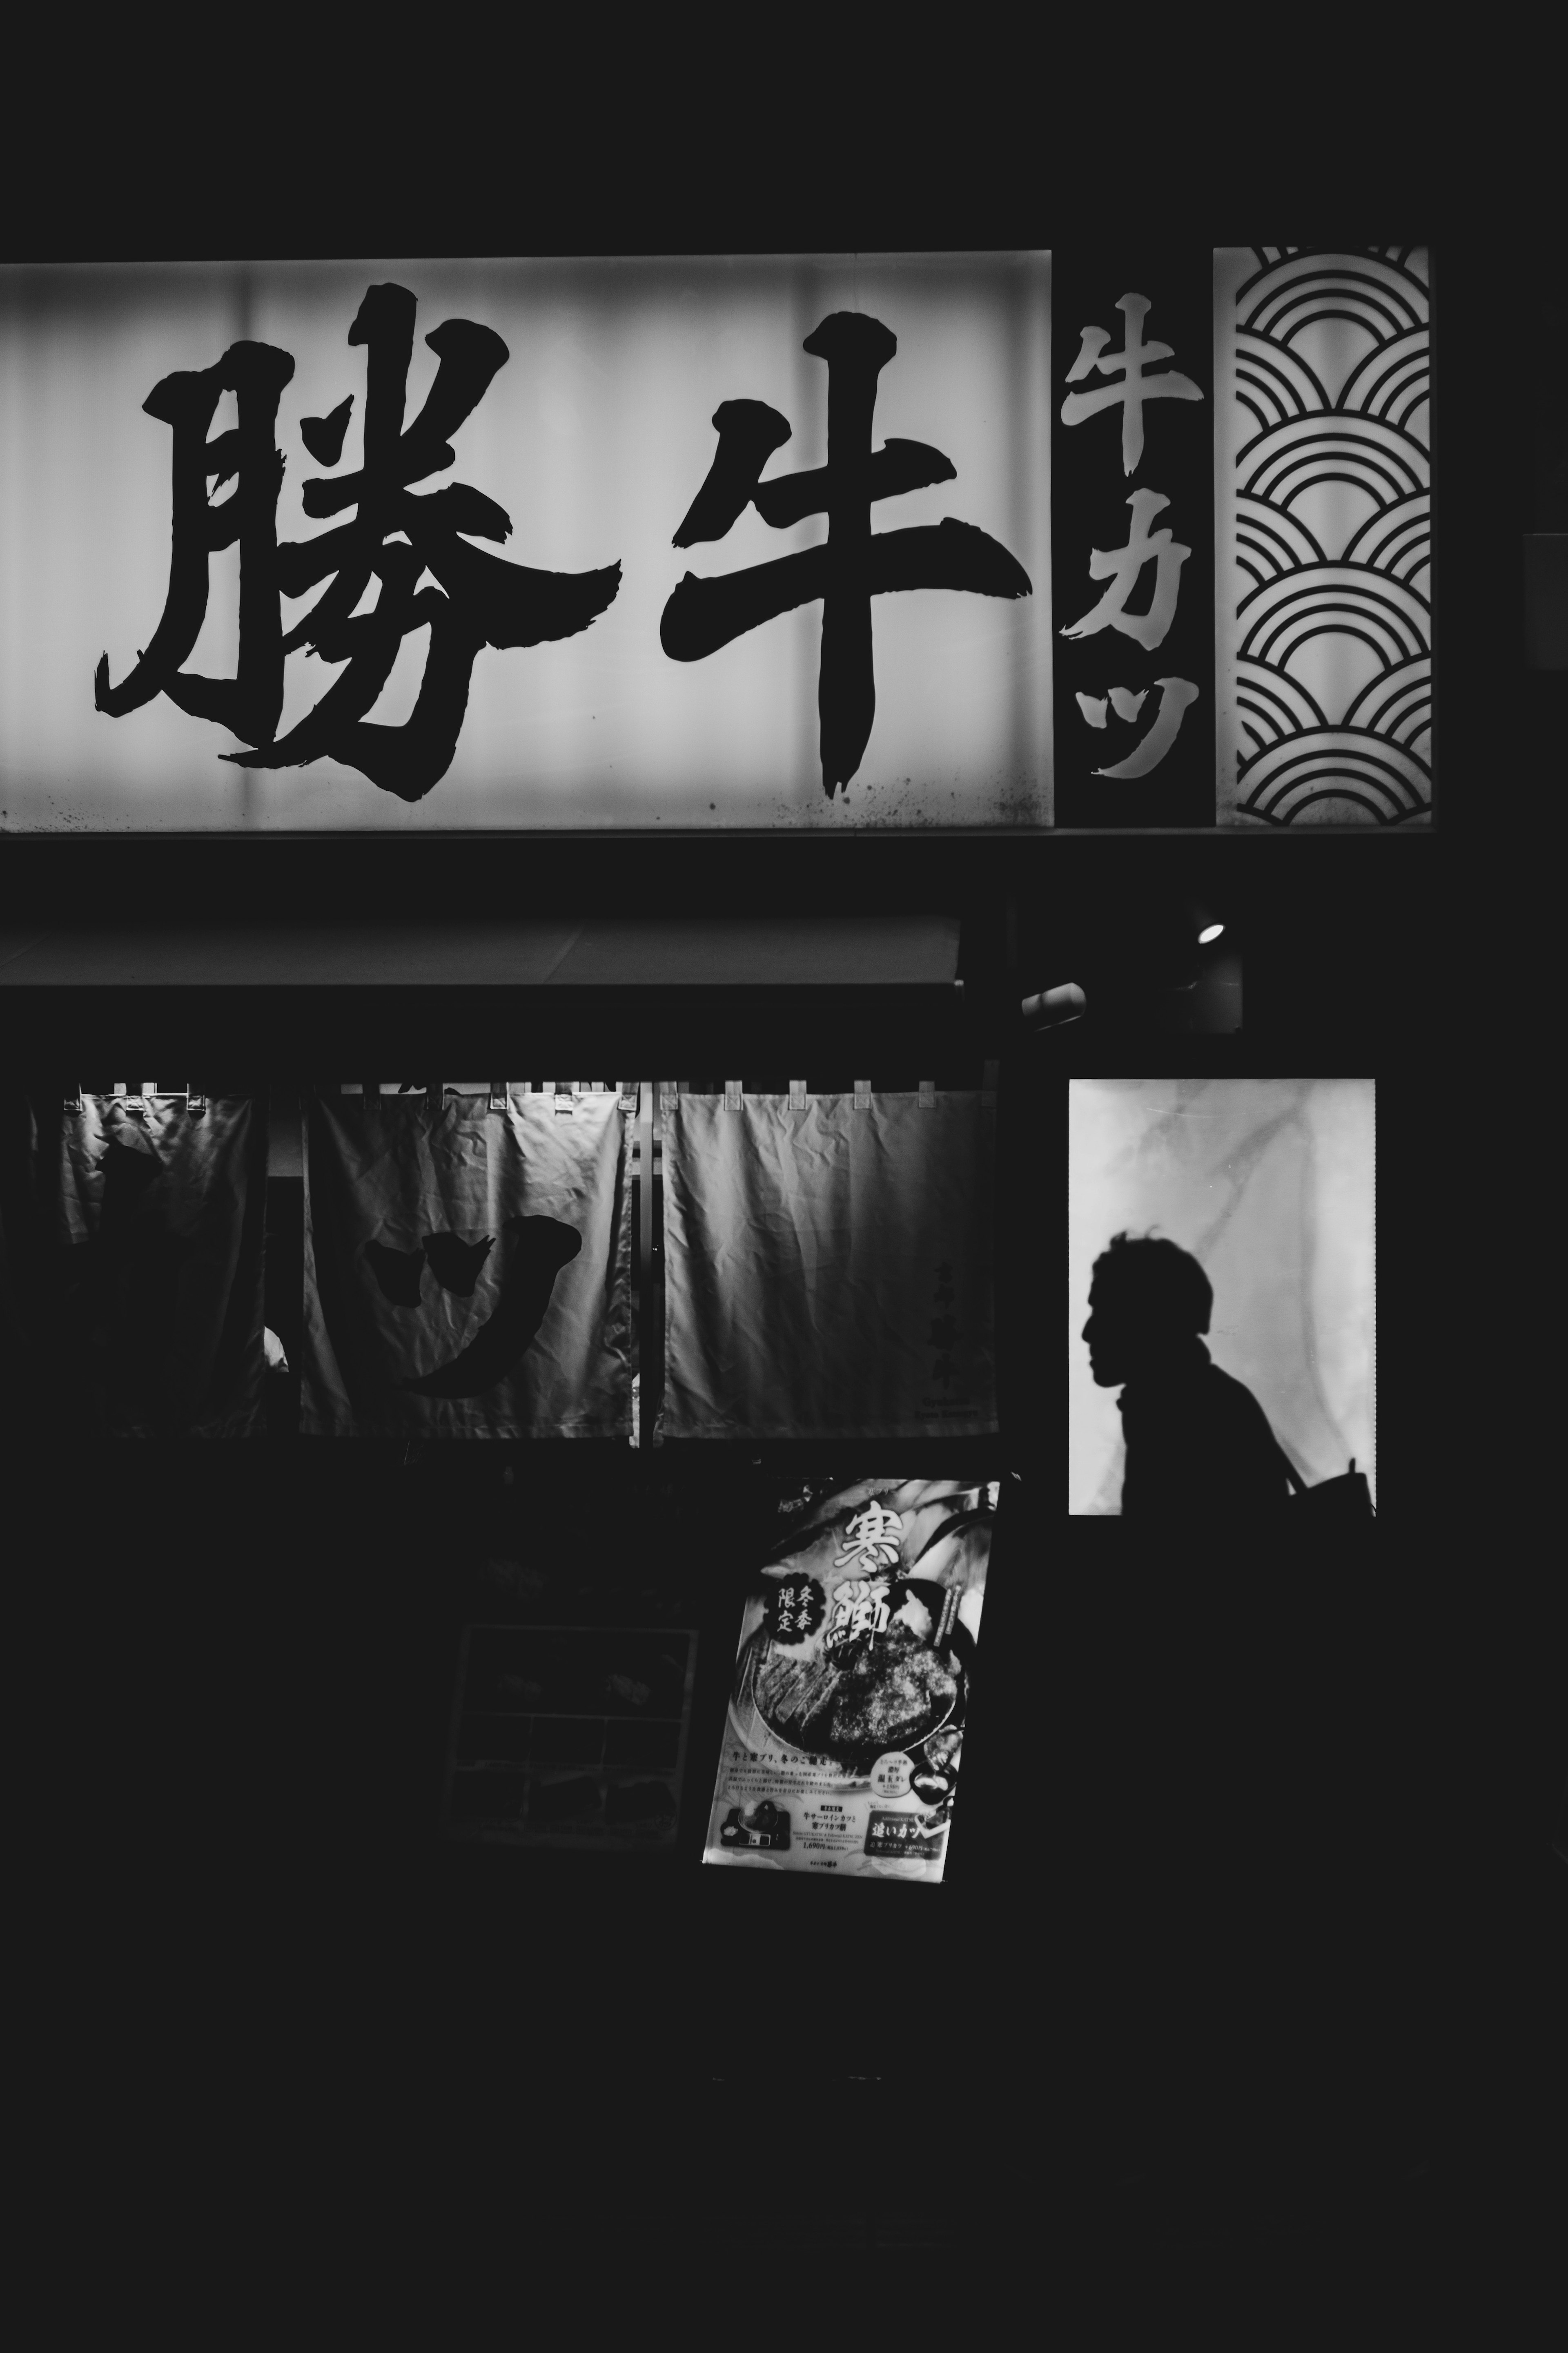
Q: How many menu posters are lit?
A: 1